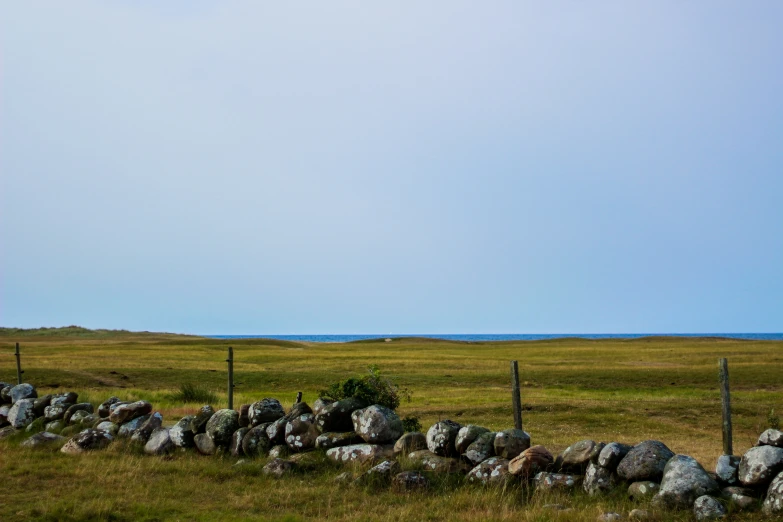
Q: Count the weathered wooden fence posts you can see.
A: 4